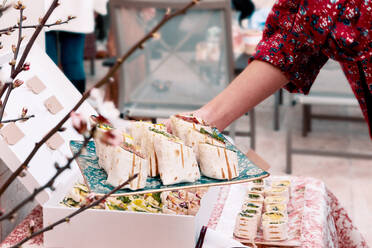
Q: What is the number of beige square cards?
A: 4